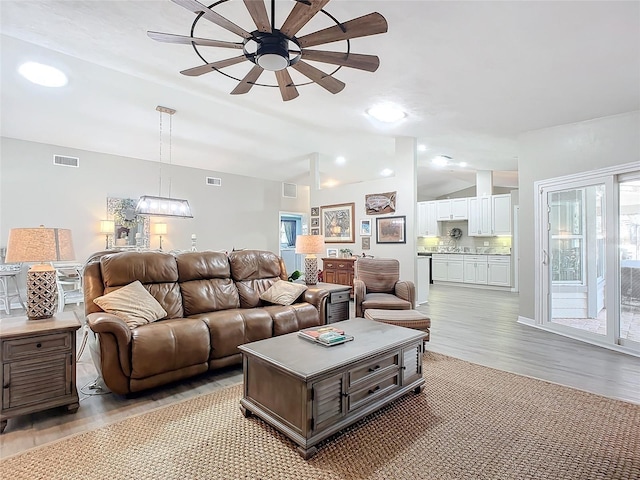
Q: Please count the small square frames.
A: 3